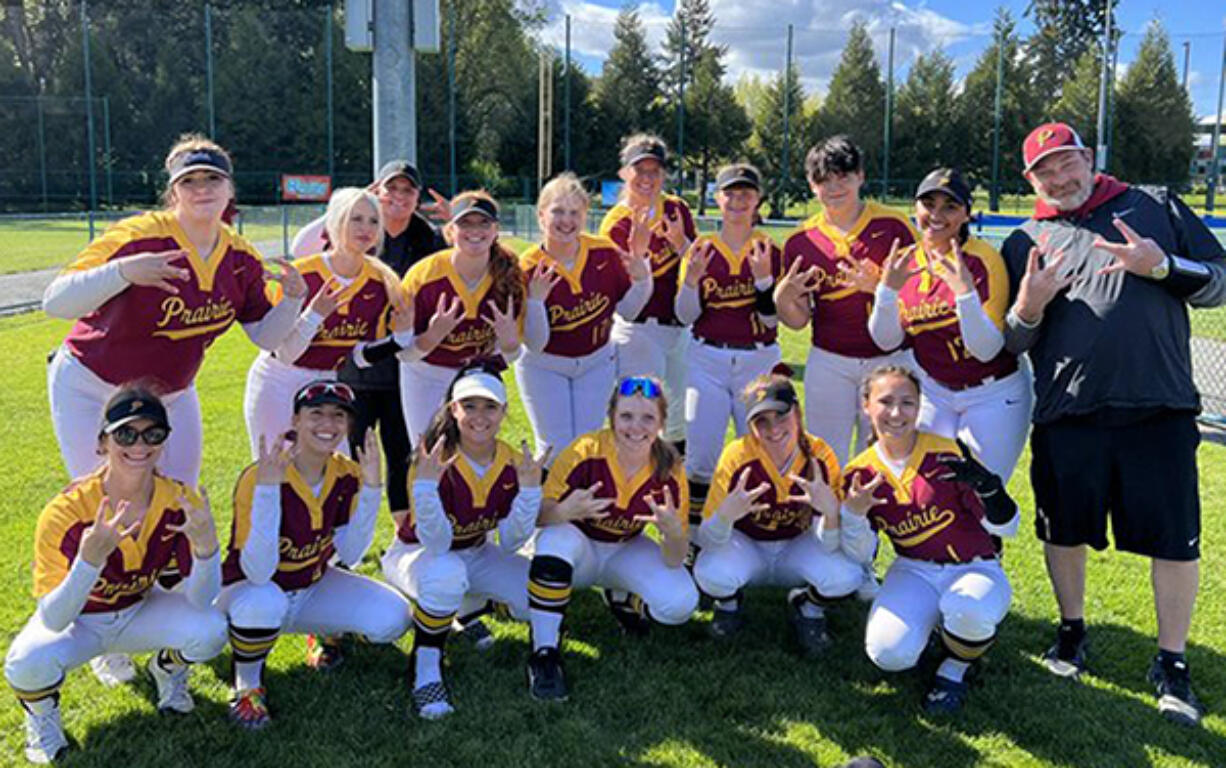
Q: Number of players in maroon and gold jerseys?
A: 14